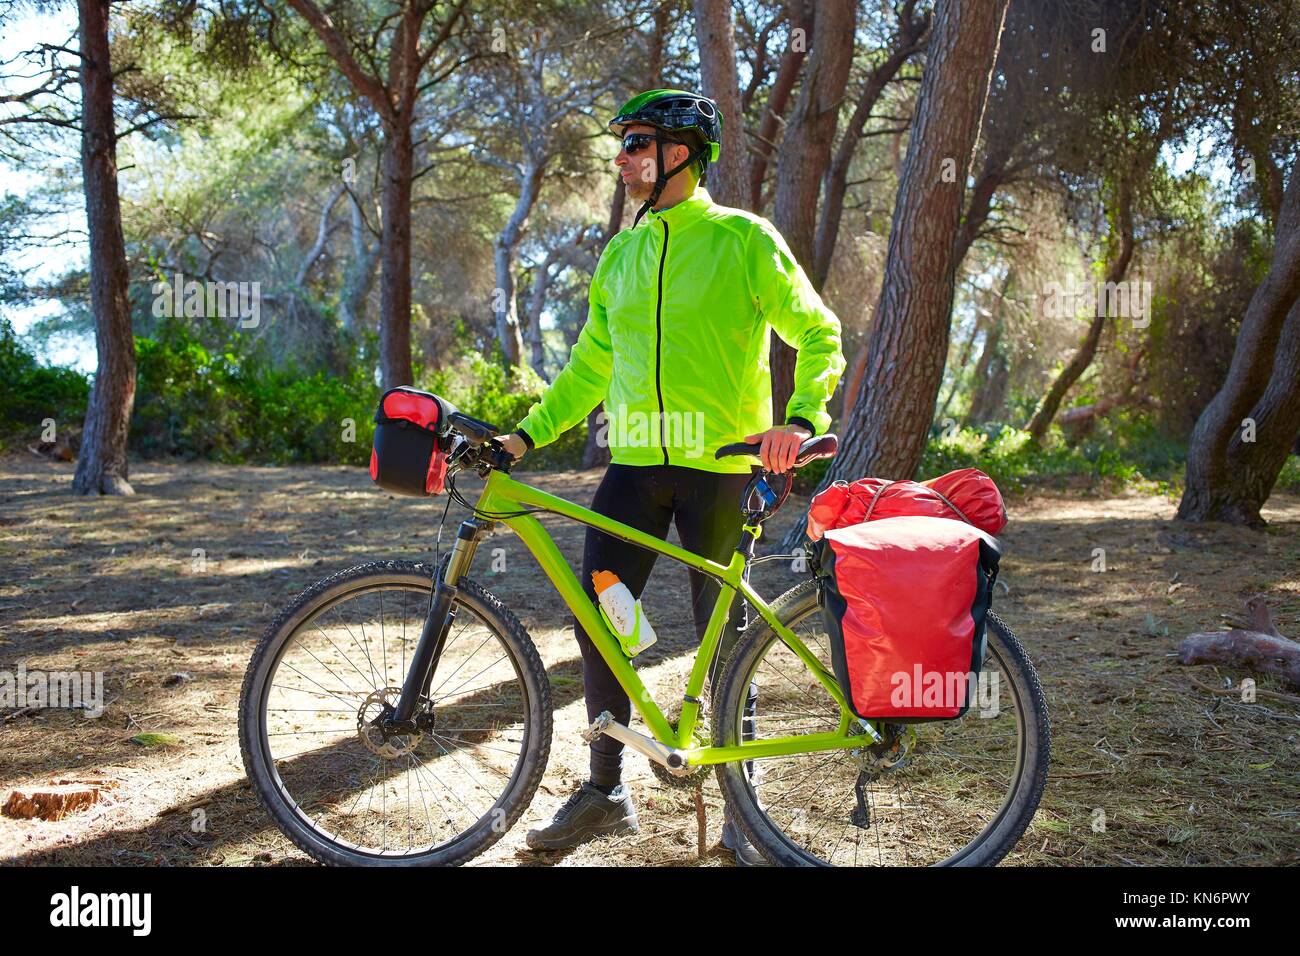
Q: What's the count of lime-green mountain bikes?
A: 1